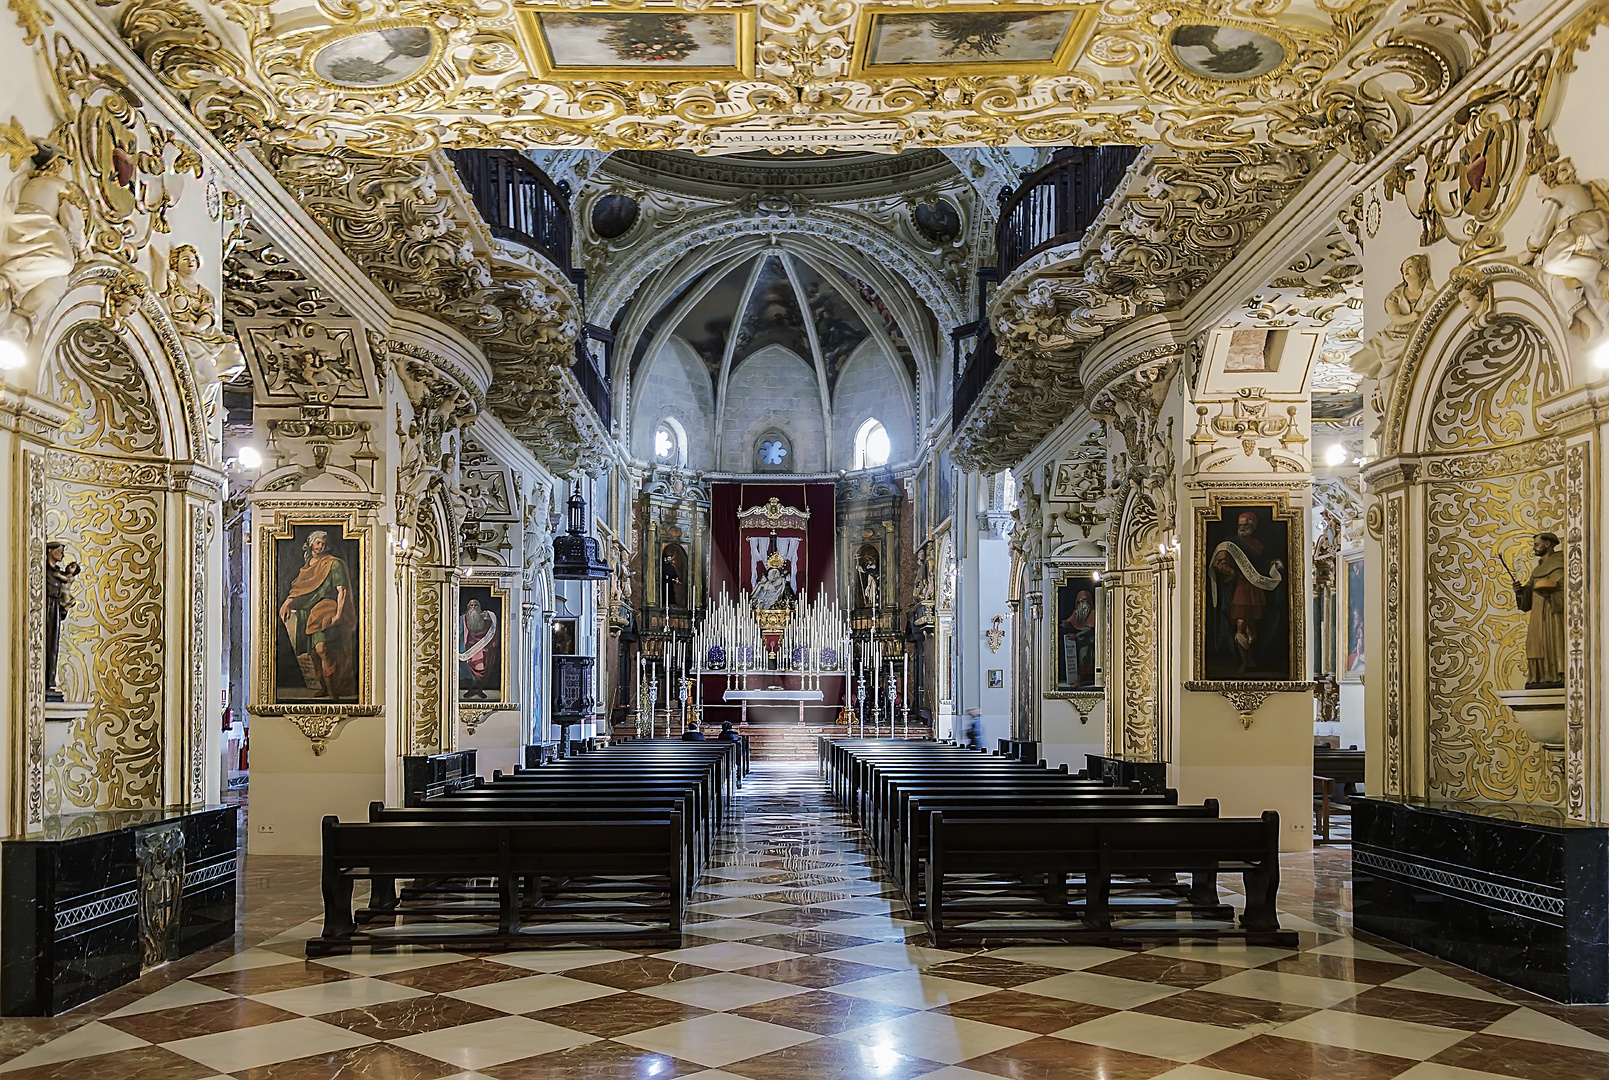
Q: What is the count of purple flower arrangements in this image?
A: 4